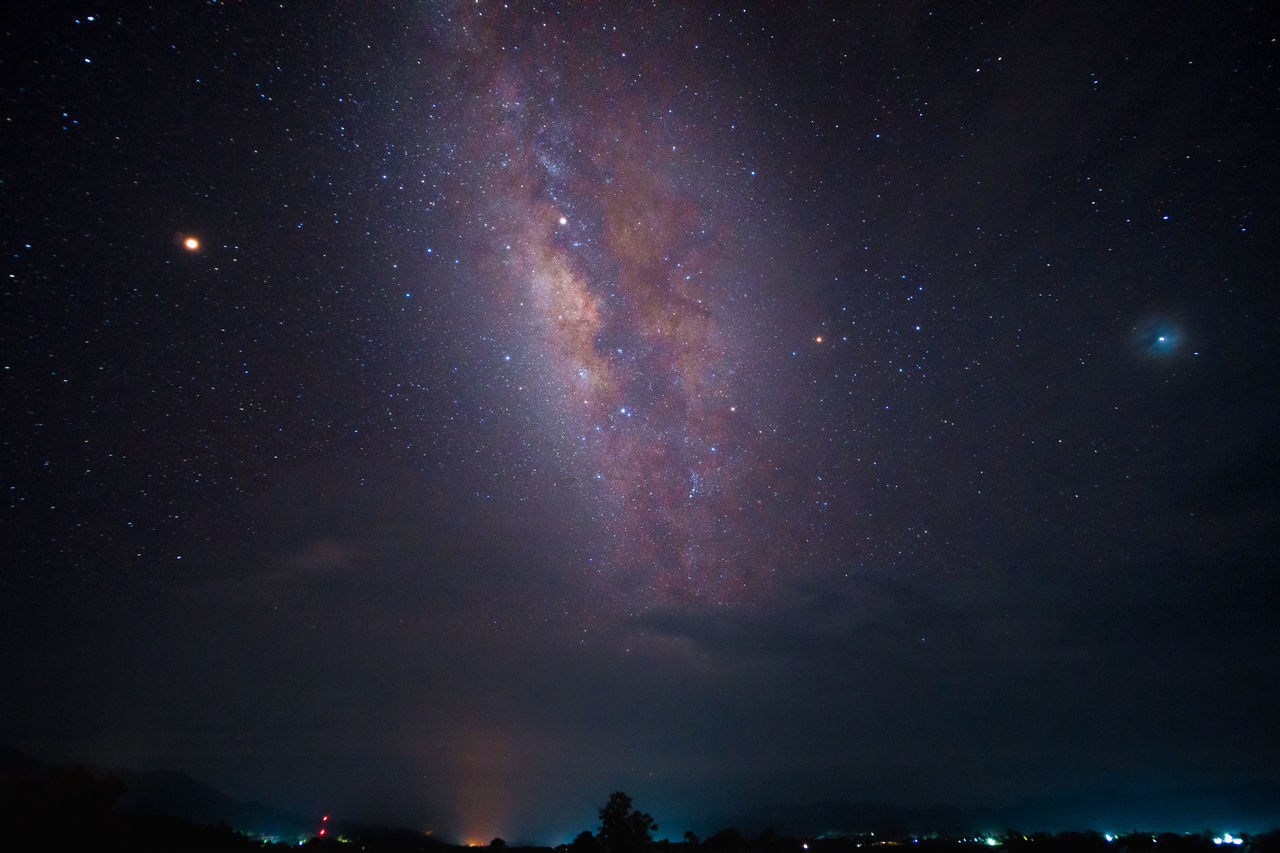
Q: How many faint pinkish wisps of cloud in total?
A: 1